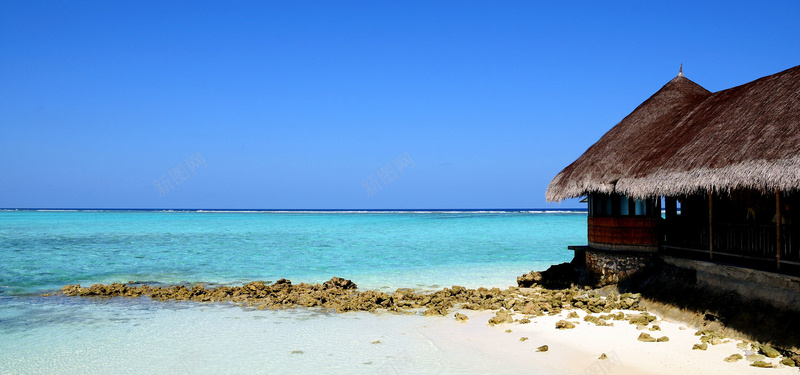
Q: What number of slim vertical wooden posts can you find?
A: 2